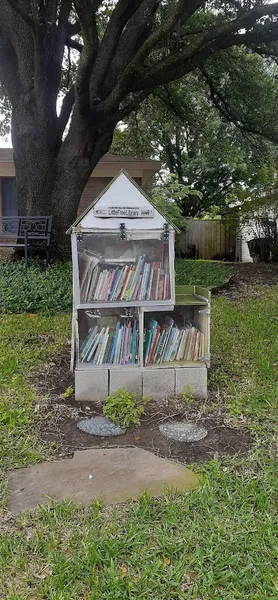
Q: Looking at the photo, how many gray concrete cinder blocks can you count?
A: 4